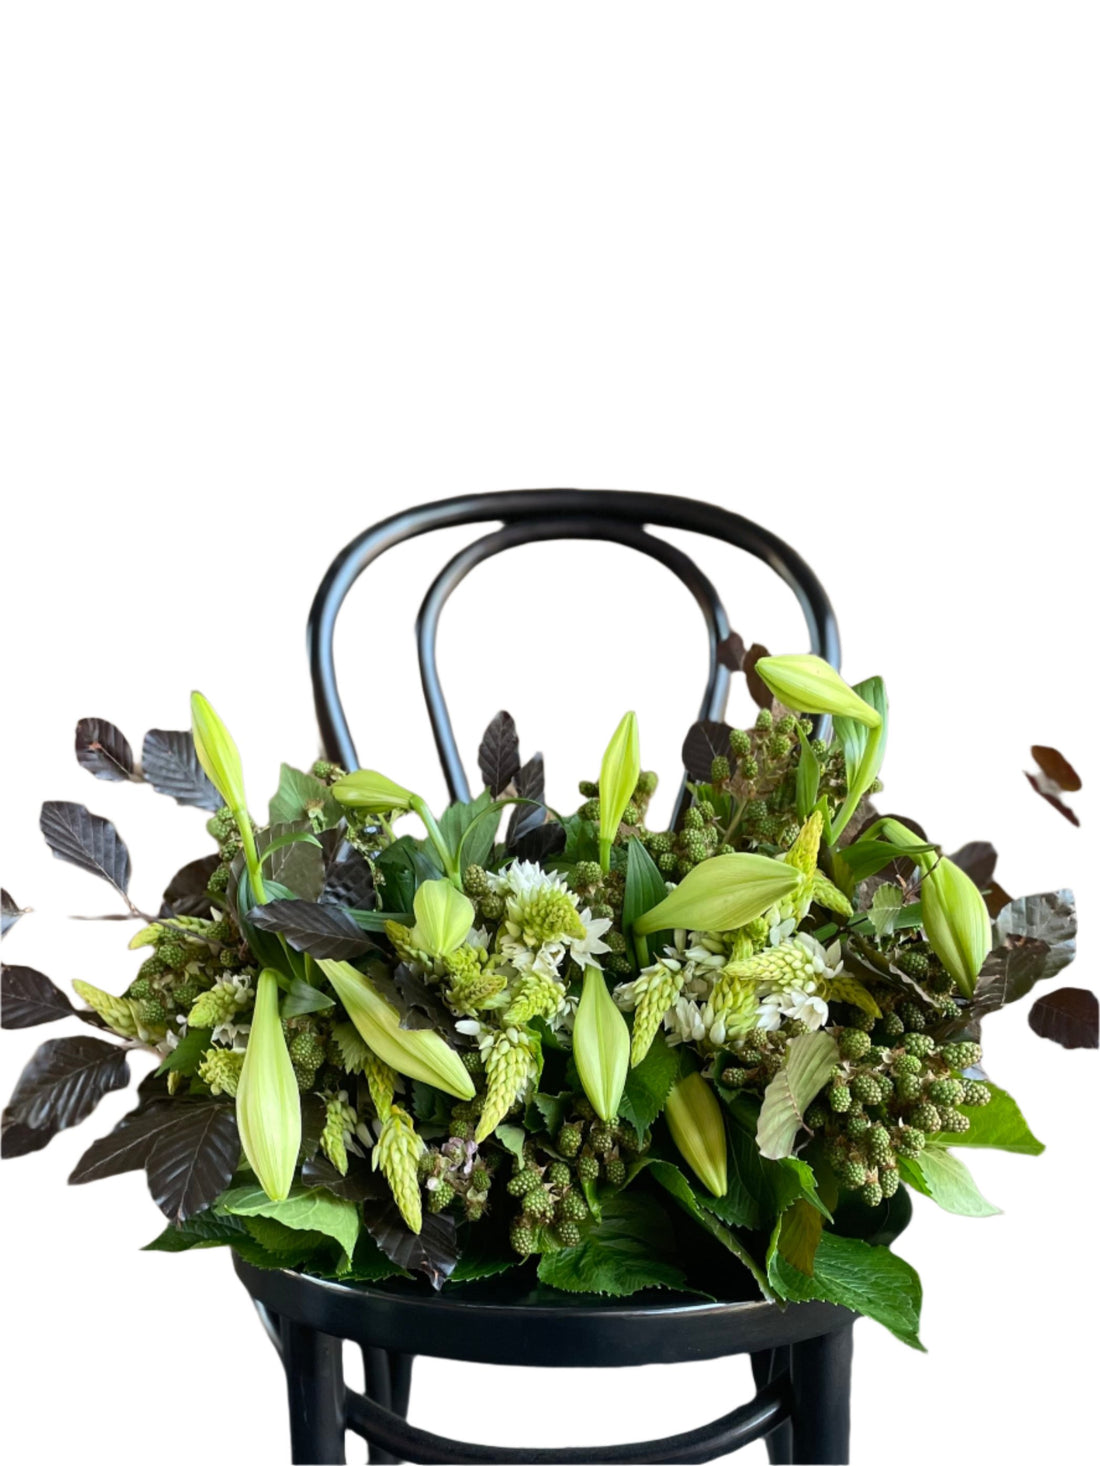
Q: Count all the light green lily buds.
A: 11